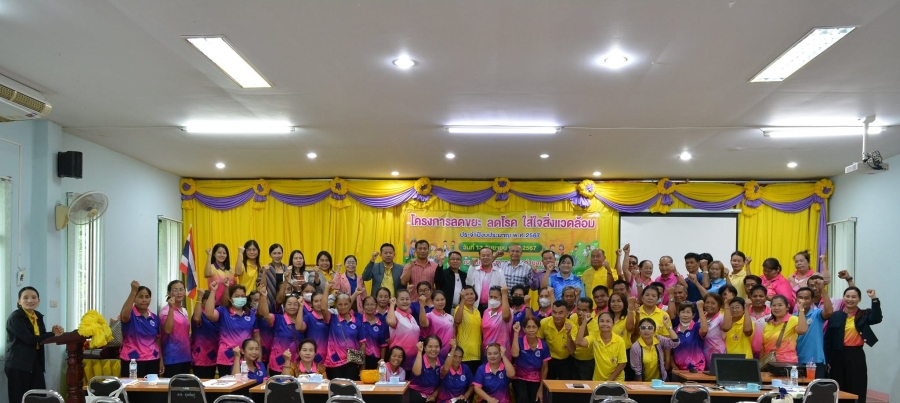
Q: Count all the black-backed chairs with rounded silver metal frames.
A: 13